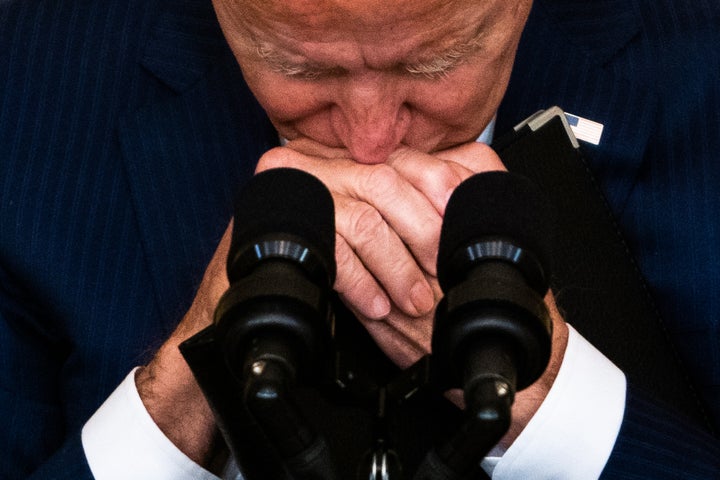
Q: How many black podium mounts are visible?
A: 2